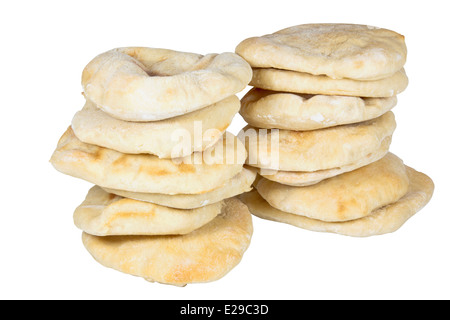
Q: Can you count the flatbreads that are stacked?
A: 13